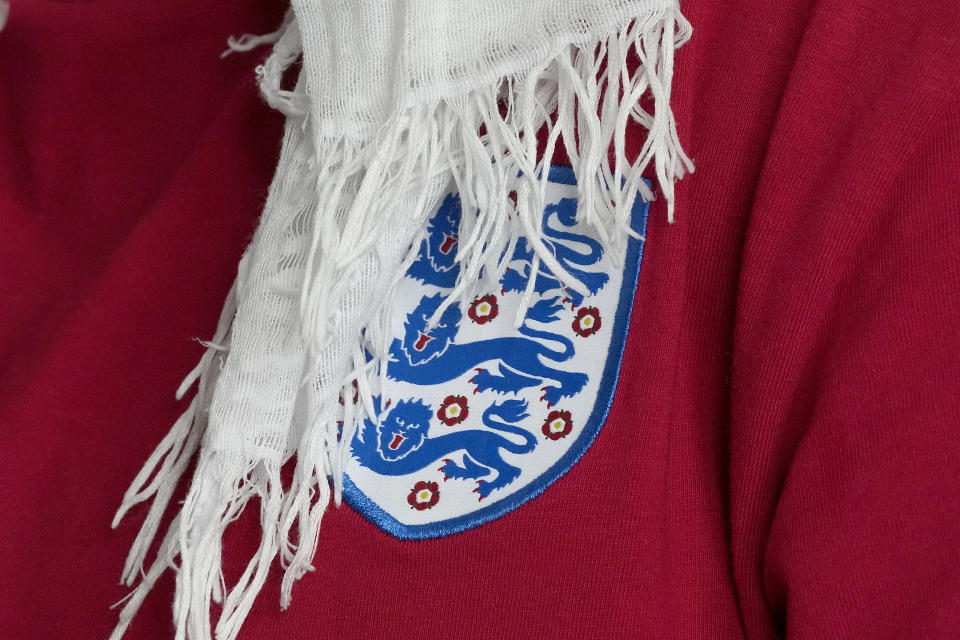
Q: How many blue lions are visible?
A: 3